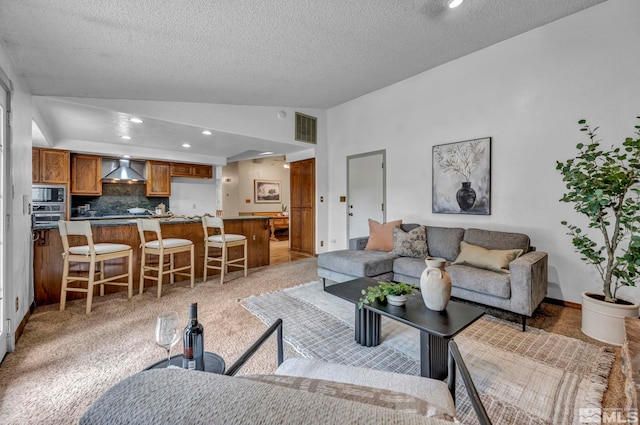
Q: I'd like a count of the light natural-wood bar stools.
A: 3